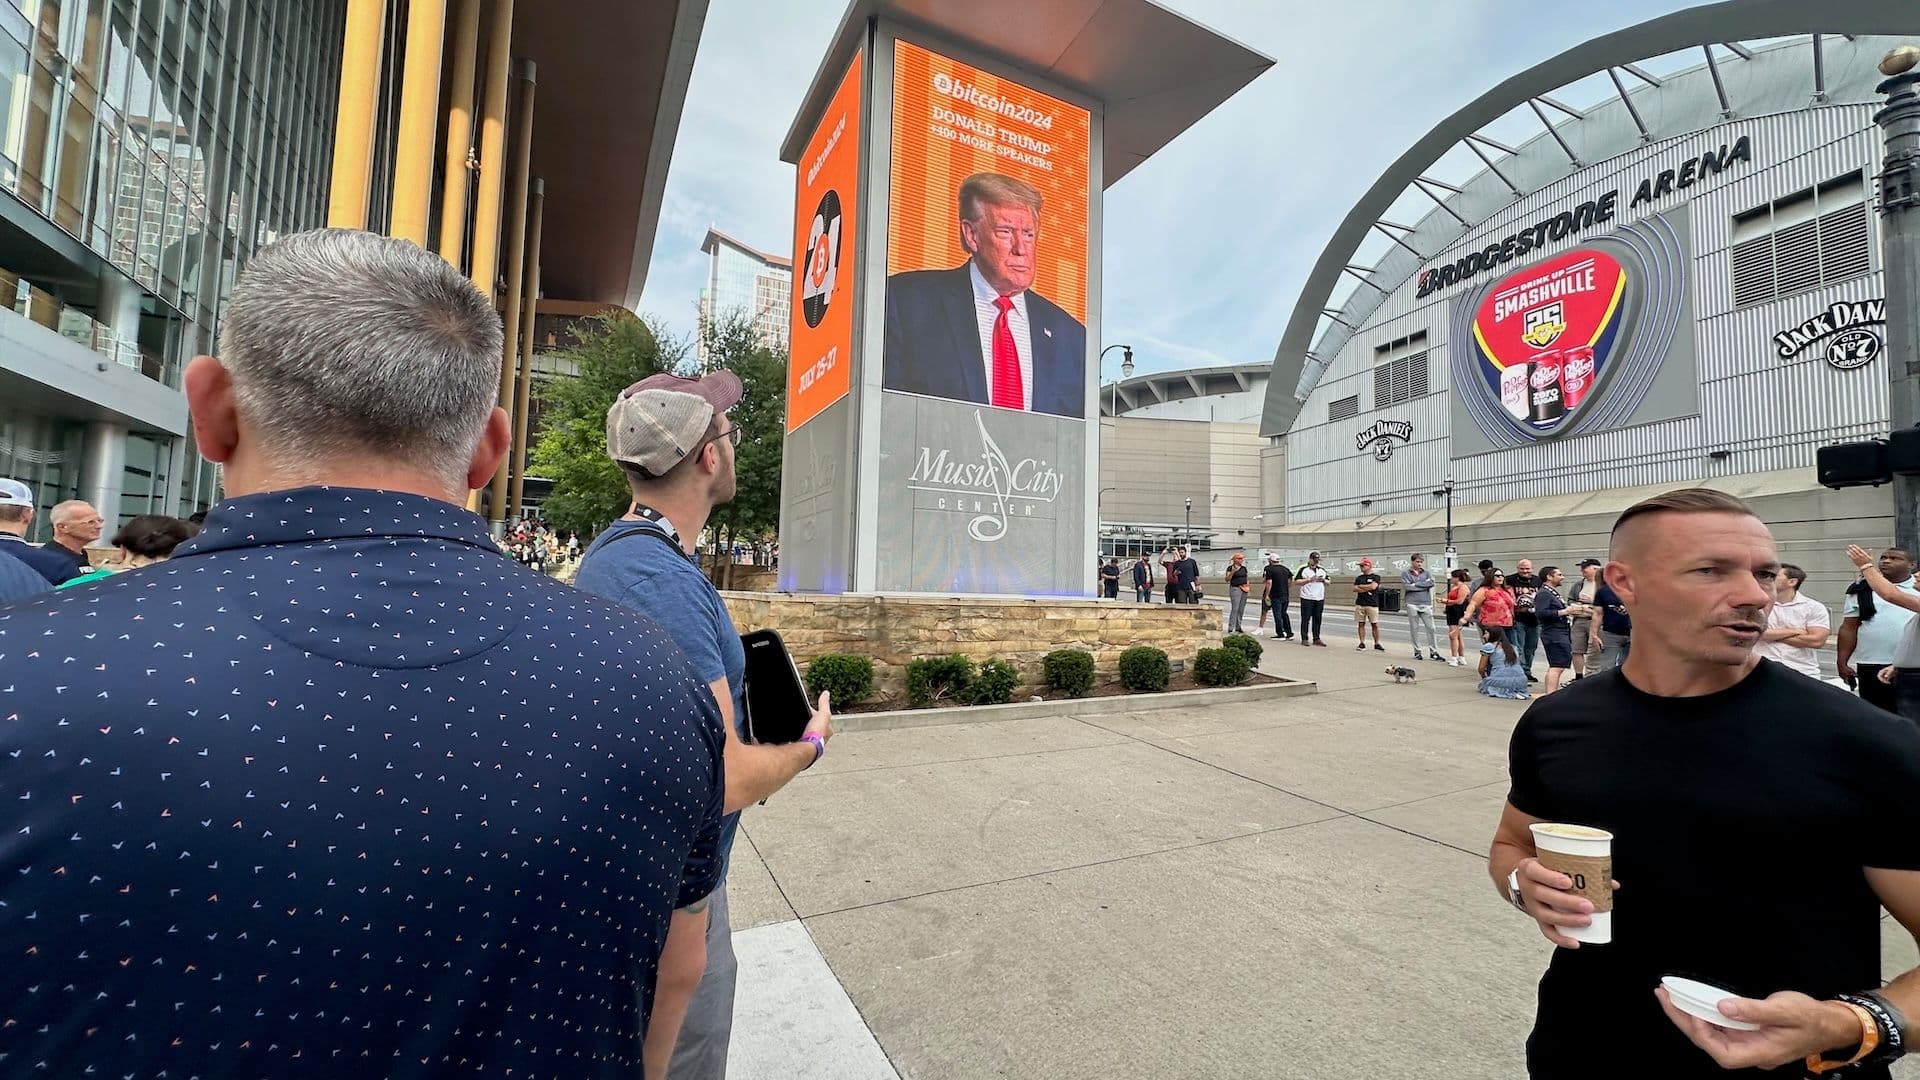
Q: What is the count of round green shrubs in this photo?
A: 7